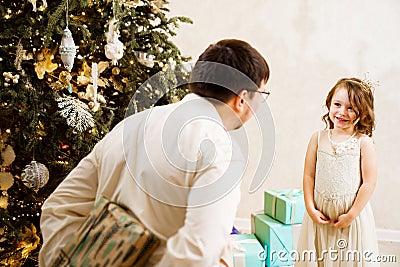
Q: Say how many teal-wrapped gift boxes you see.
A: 3